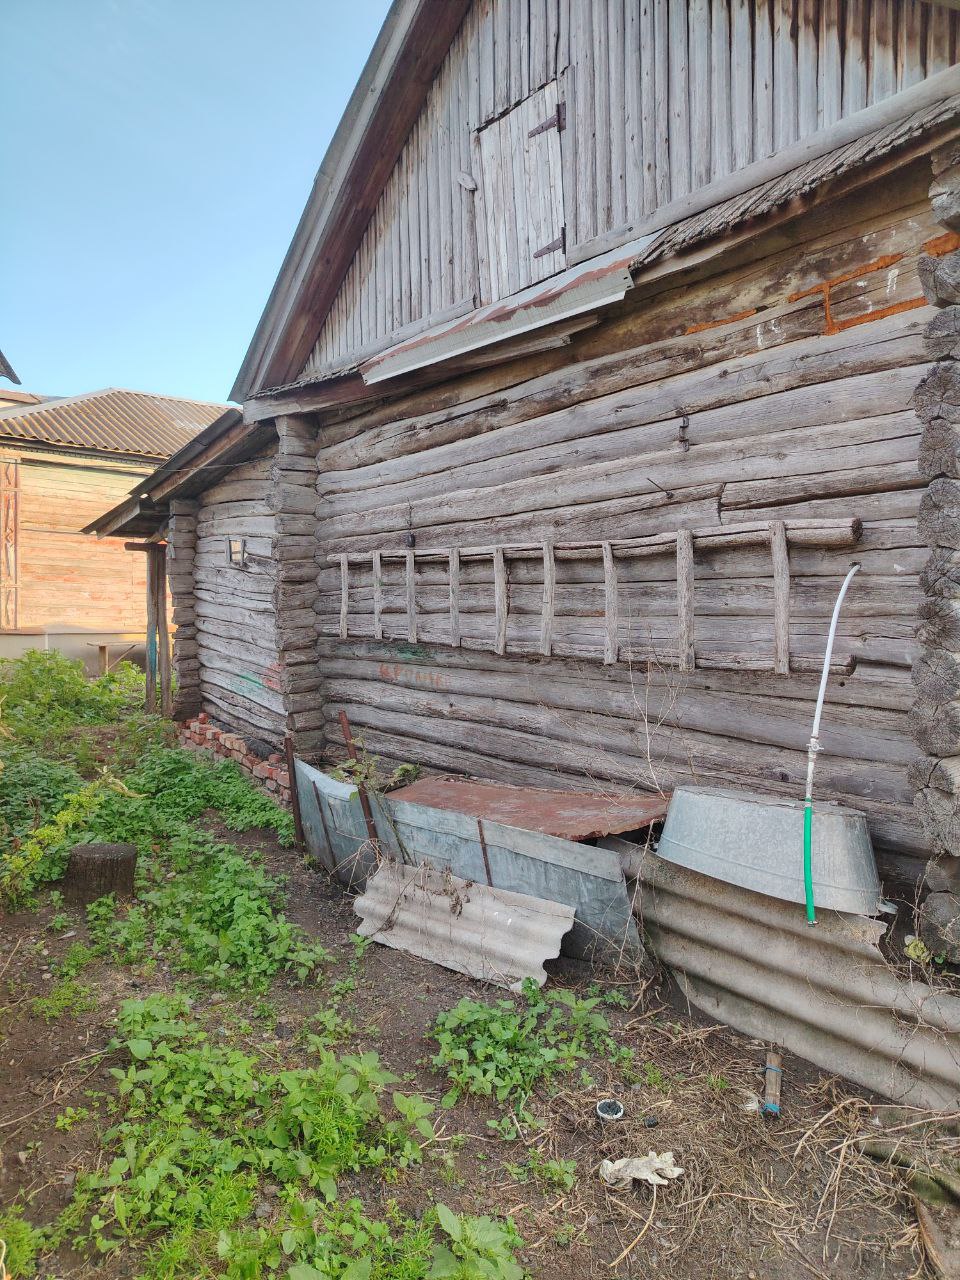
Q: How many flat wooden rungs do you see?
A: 9